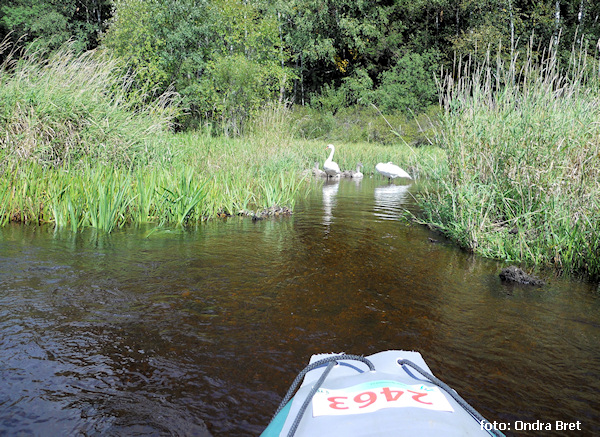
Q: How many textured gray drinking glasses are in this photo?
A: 0